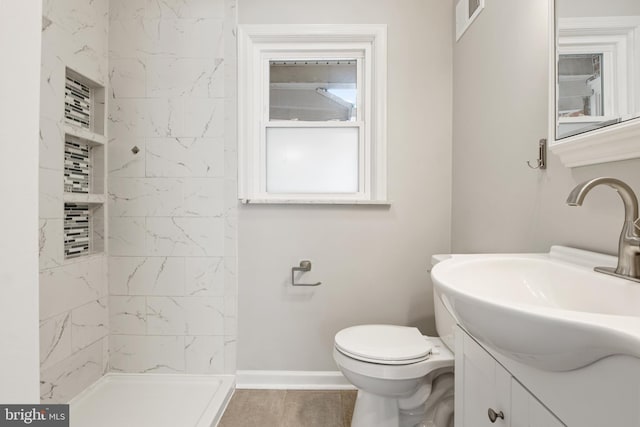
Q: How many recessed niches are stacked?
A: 3